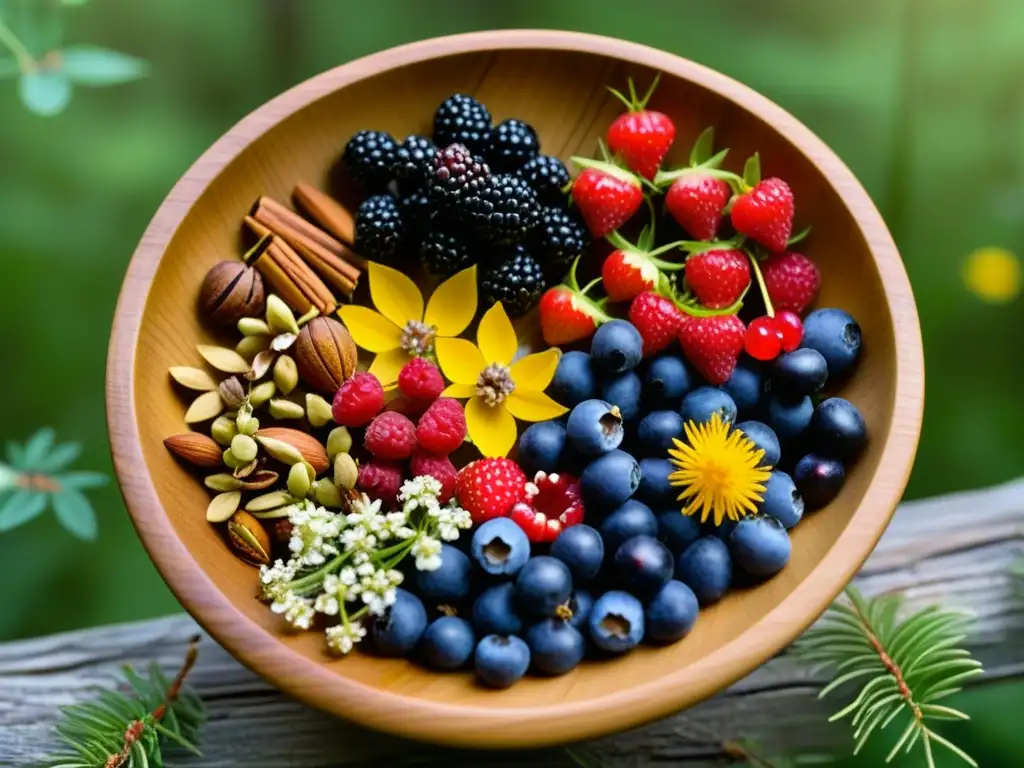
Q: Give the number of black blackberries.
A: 12